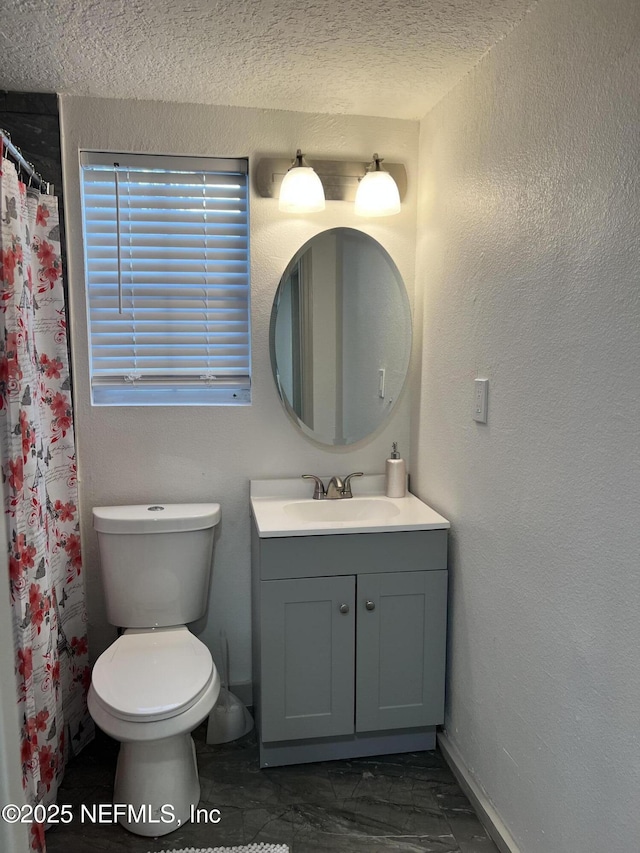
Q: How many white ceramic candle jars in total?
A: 0